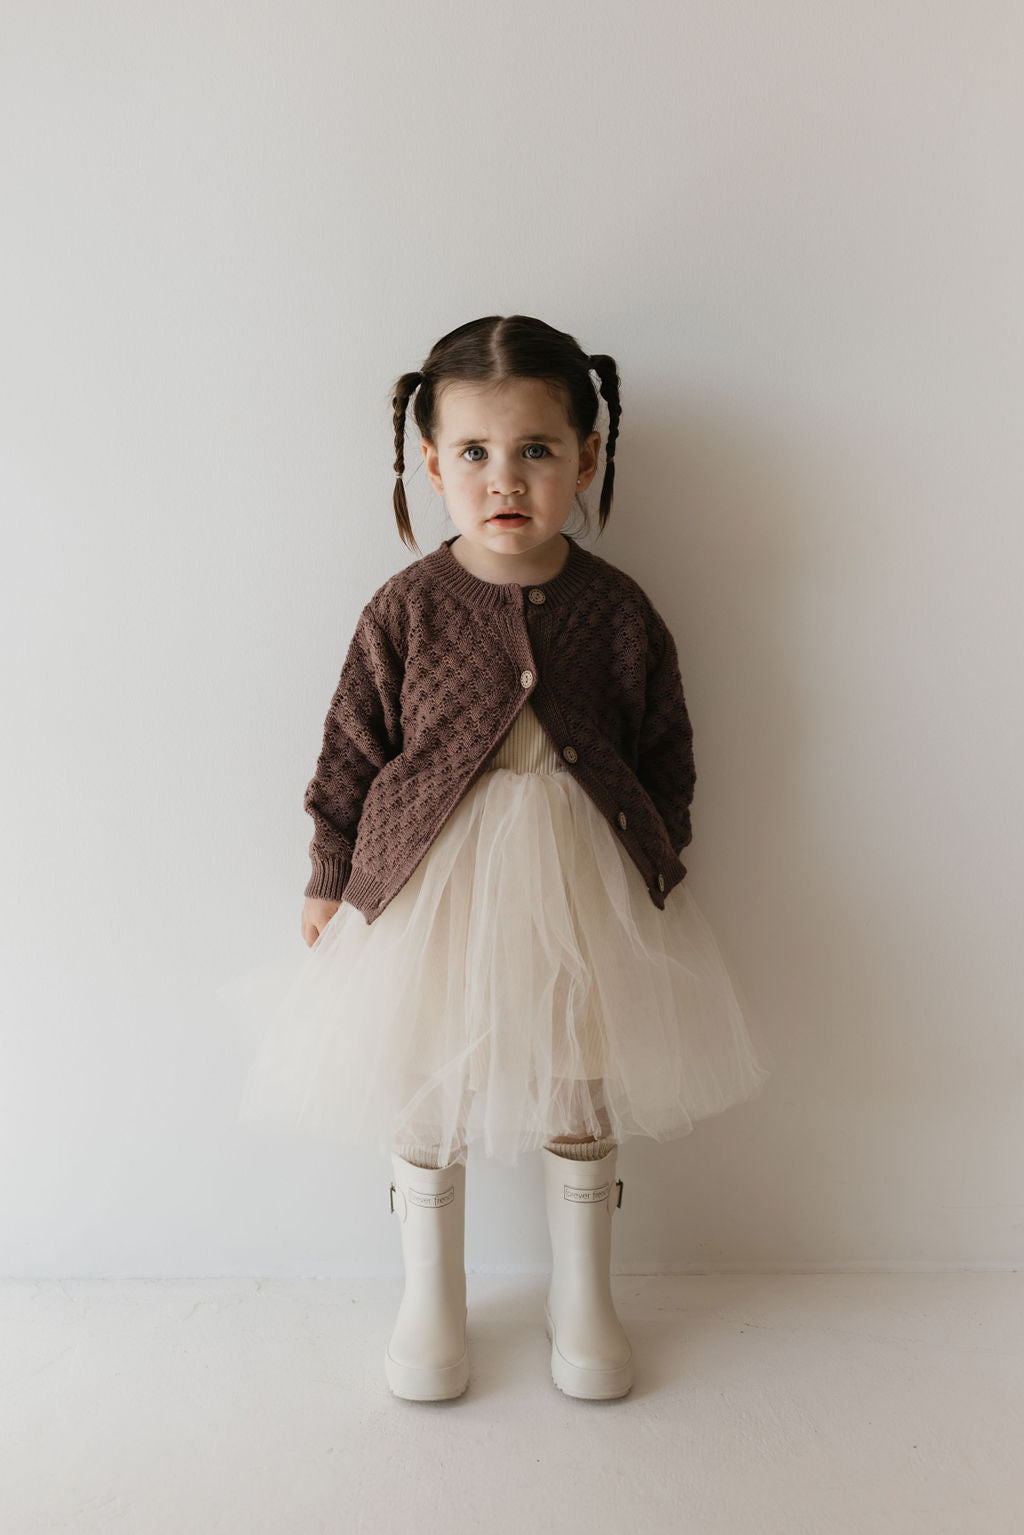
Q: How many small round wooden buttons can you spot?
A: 5